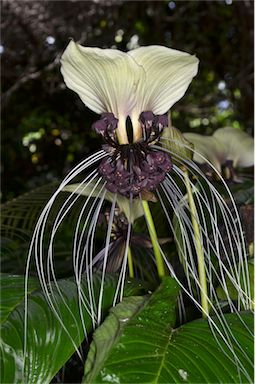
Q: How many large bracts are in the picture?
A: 2